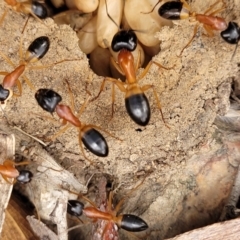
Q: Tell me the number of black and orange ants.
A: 7